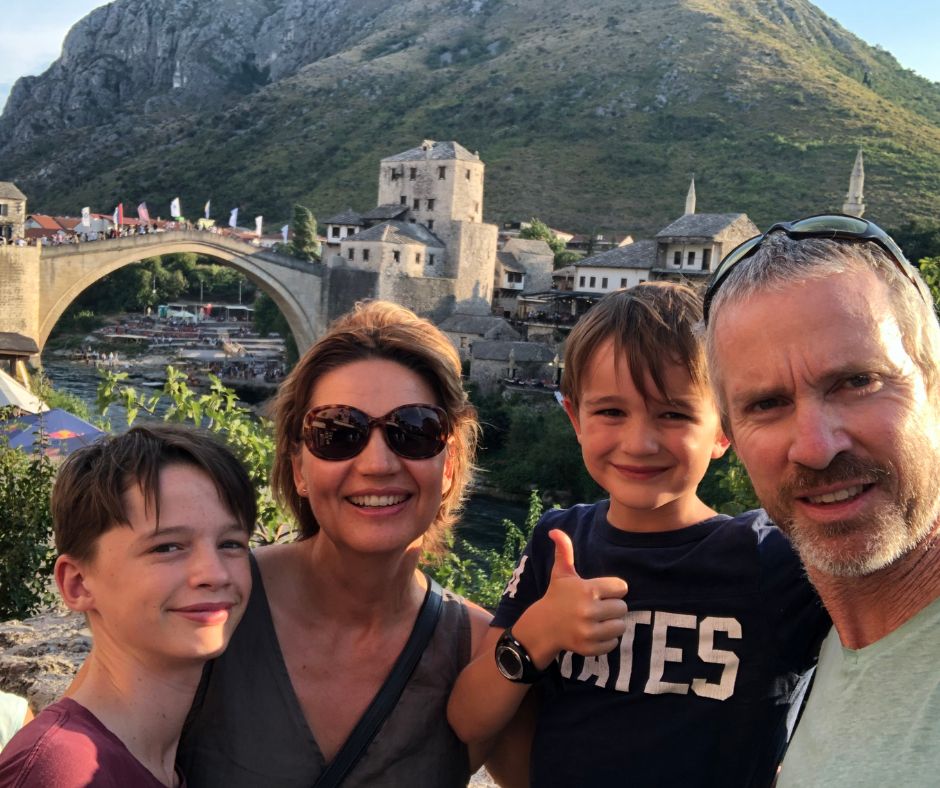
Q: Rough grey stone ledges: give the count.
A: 1